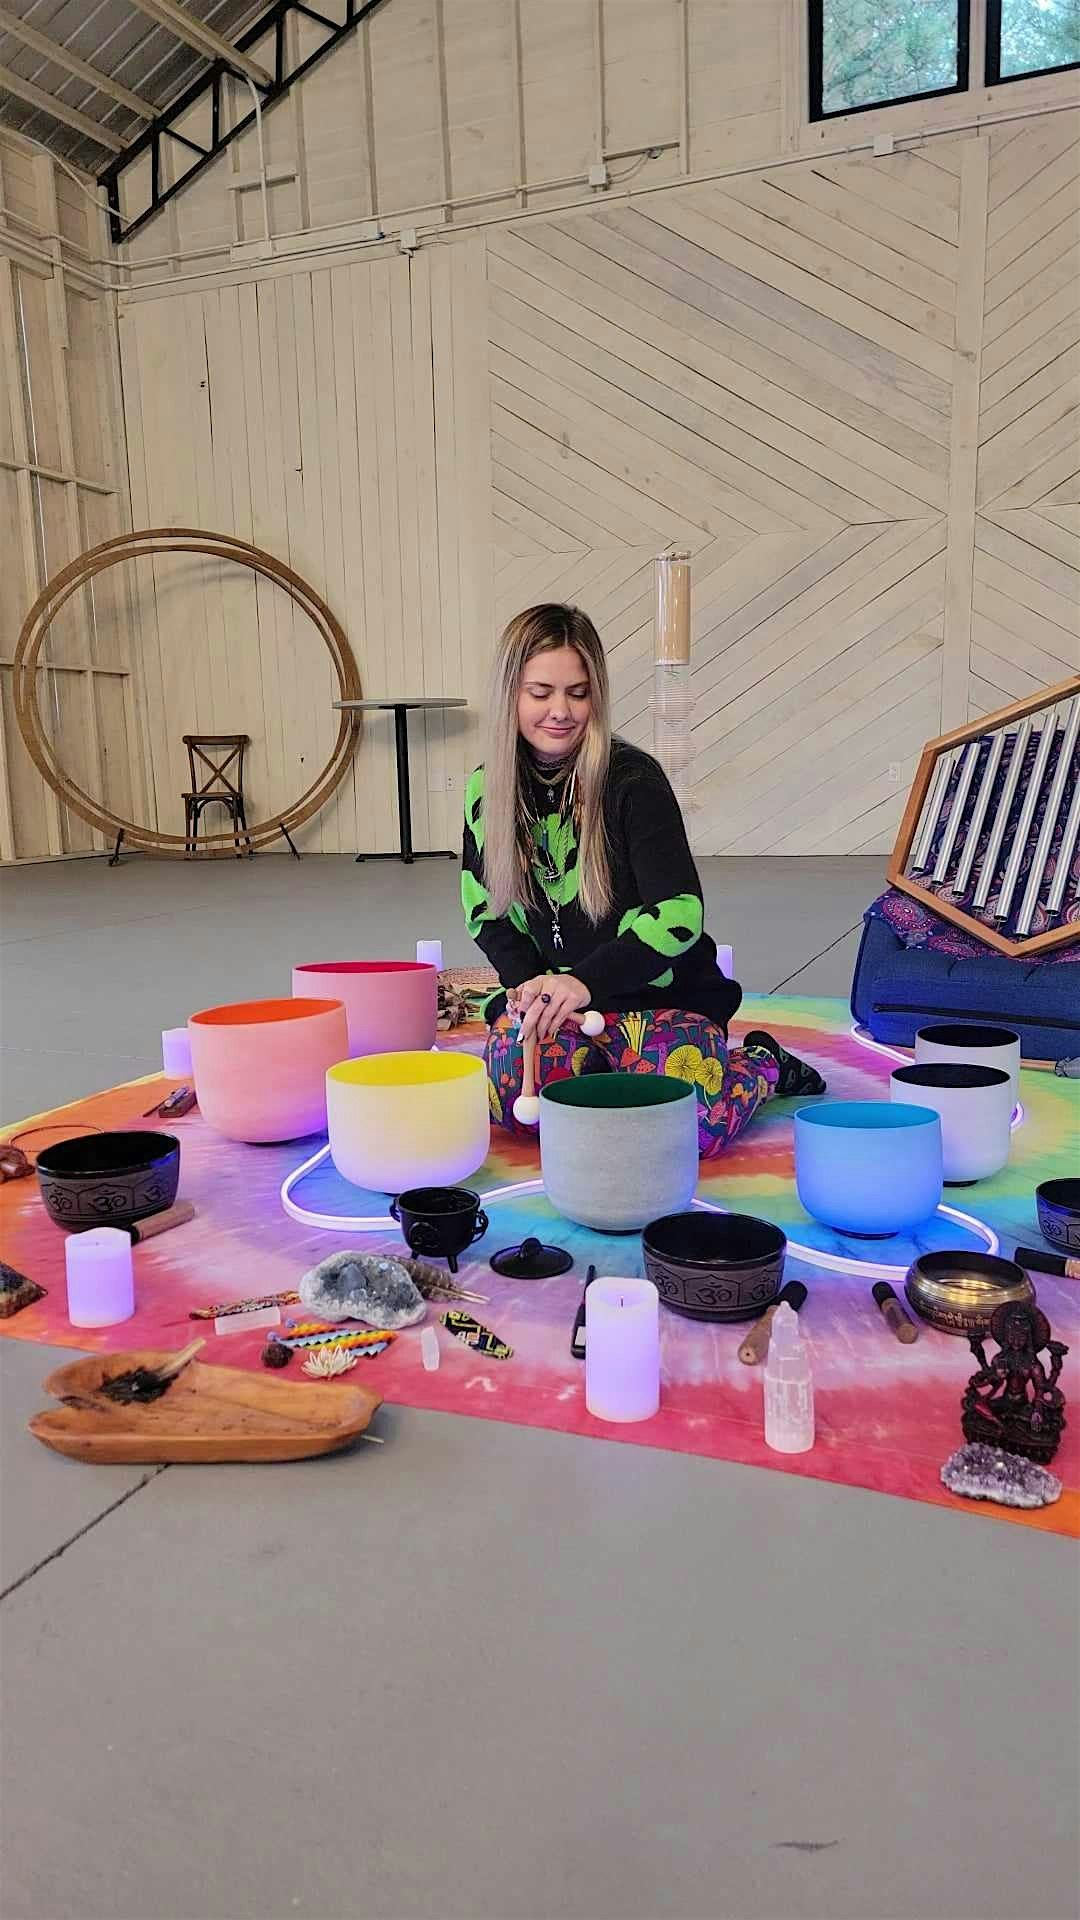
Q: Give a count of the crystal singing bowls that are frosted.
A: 7